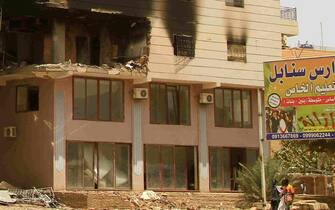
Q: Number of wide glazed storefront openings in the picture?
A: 3